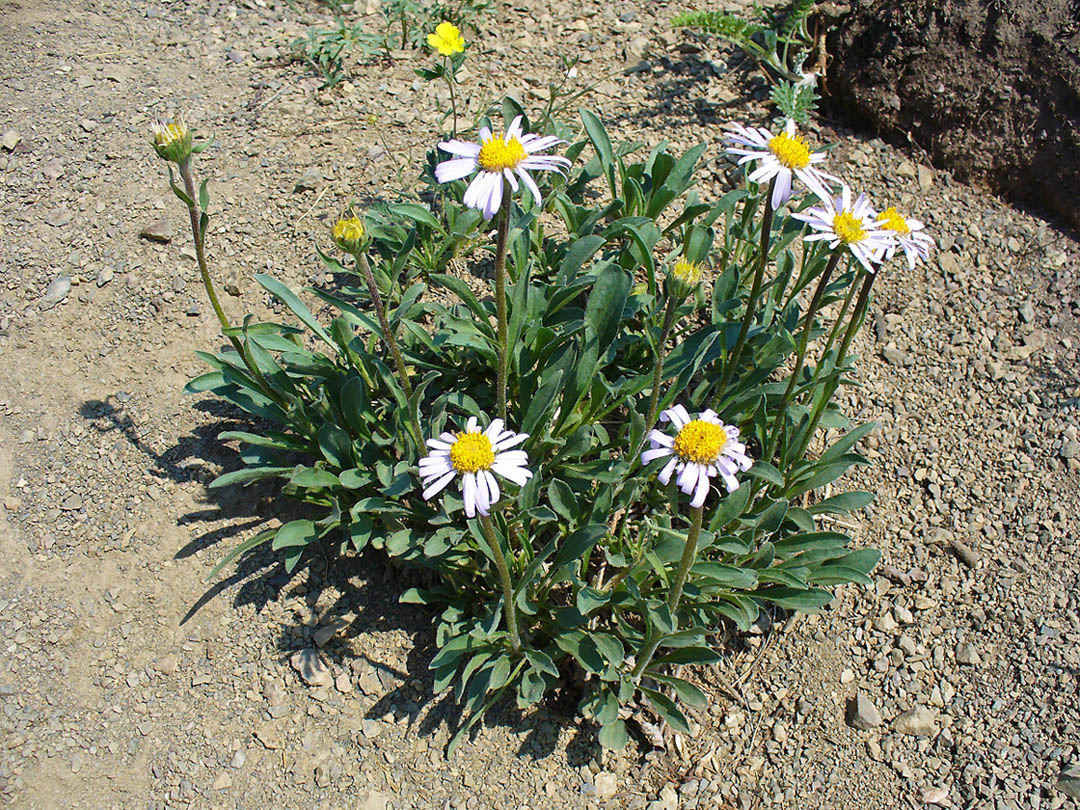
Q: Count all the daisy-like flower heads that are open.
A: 6